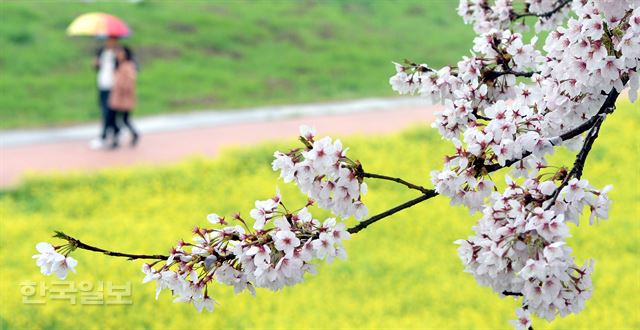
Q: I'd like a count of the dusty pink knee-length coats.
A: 1